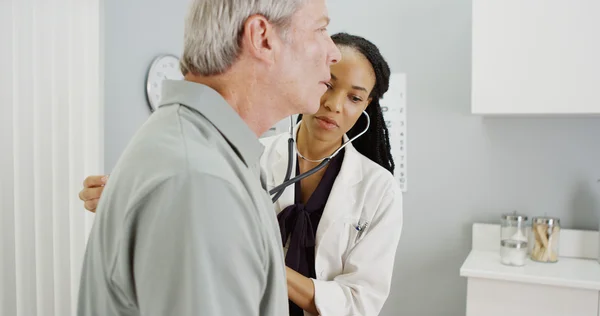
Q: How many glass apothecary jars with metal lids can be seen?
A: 2